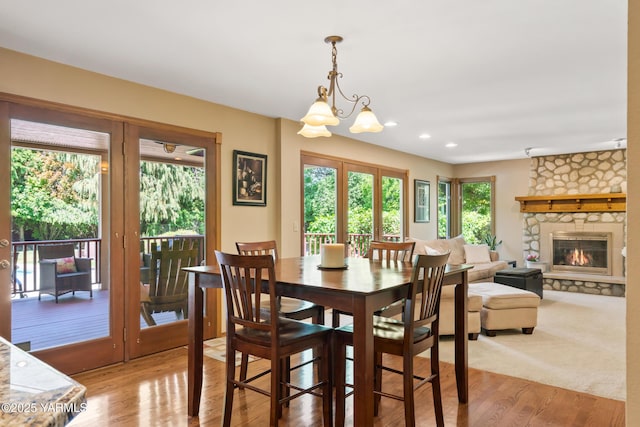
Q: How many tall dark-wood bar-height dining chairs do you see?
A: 4